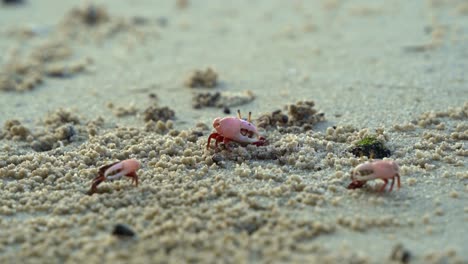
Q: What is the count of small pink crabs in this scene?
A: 3